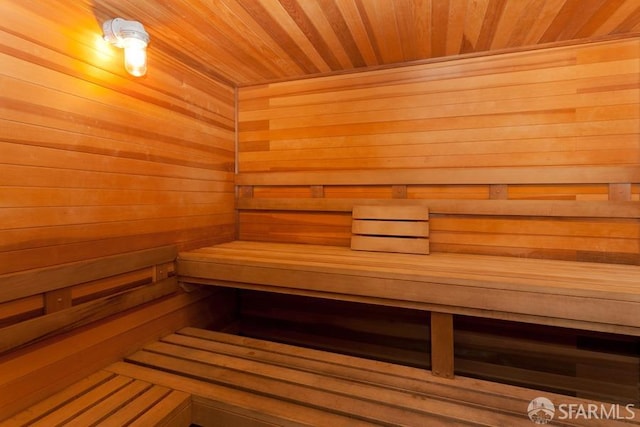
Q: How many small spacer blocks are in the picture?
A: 7